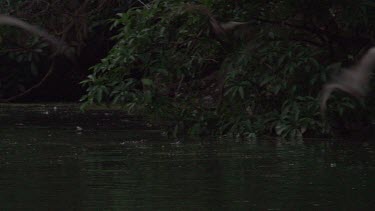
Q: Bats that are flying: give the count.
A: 3